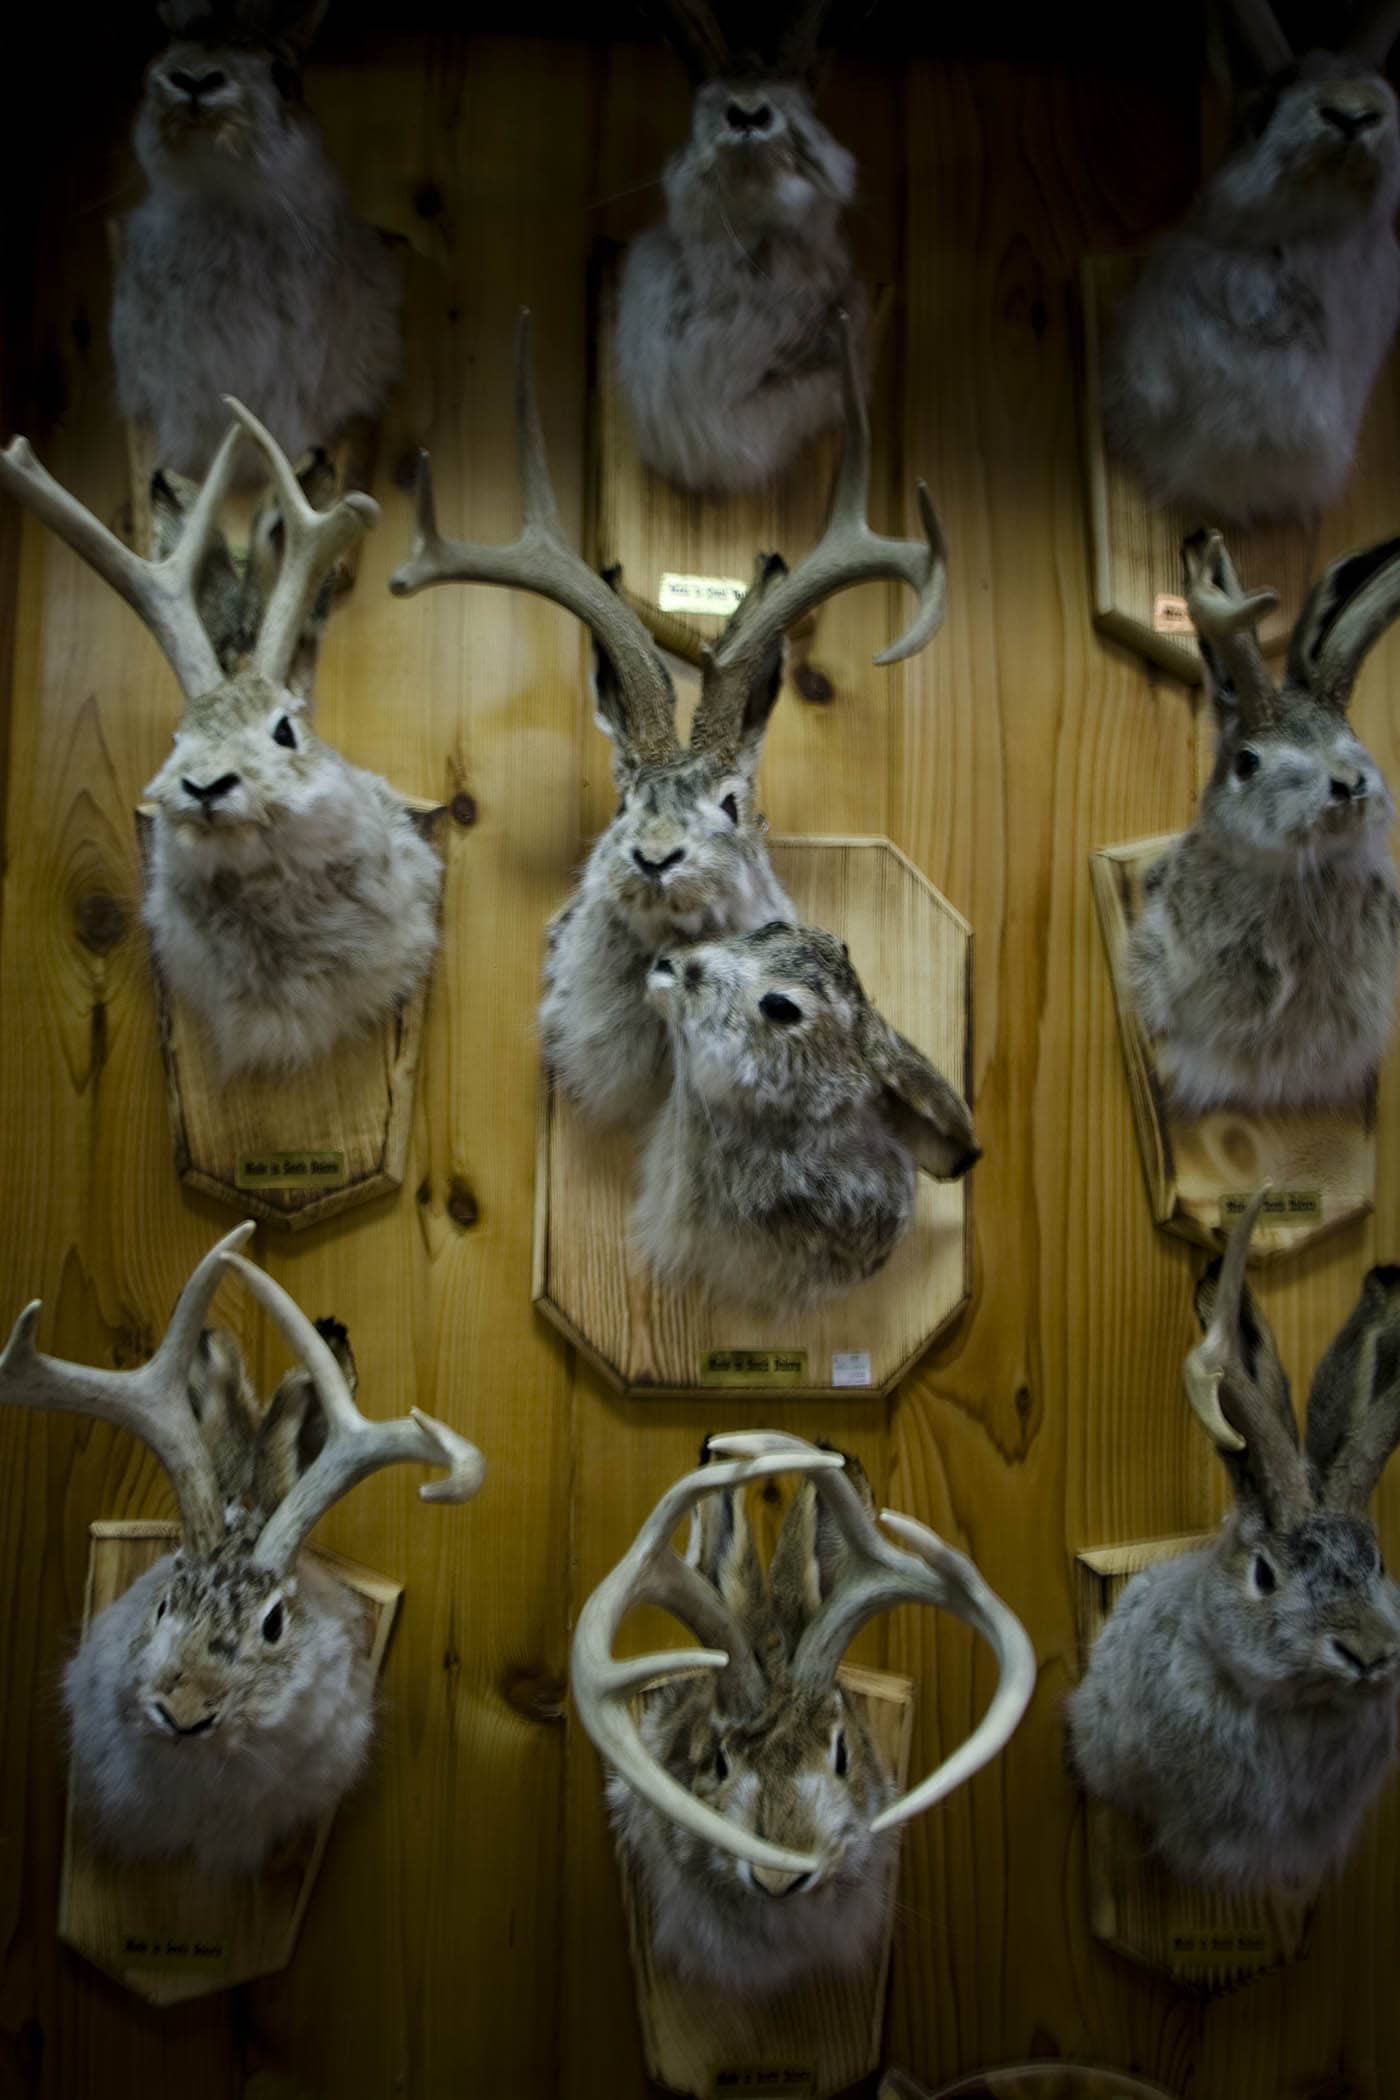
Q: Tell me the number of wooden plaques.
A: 9